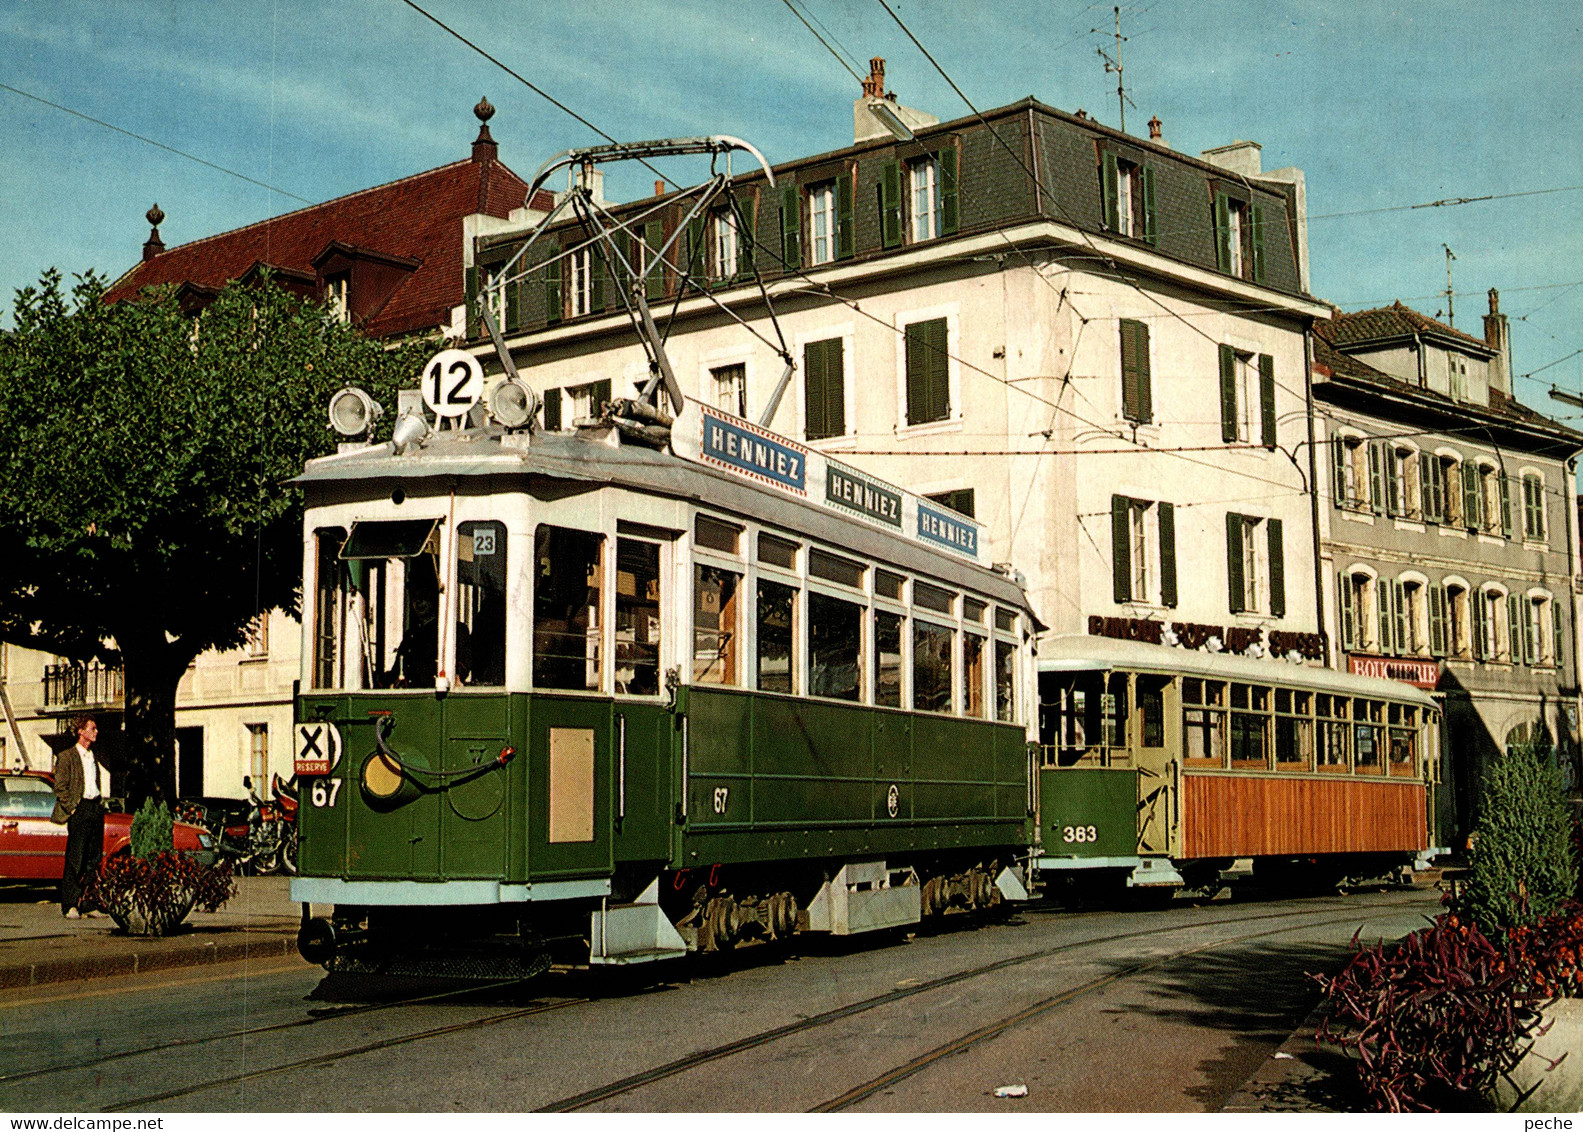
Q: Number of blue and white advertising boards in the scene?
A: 2